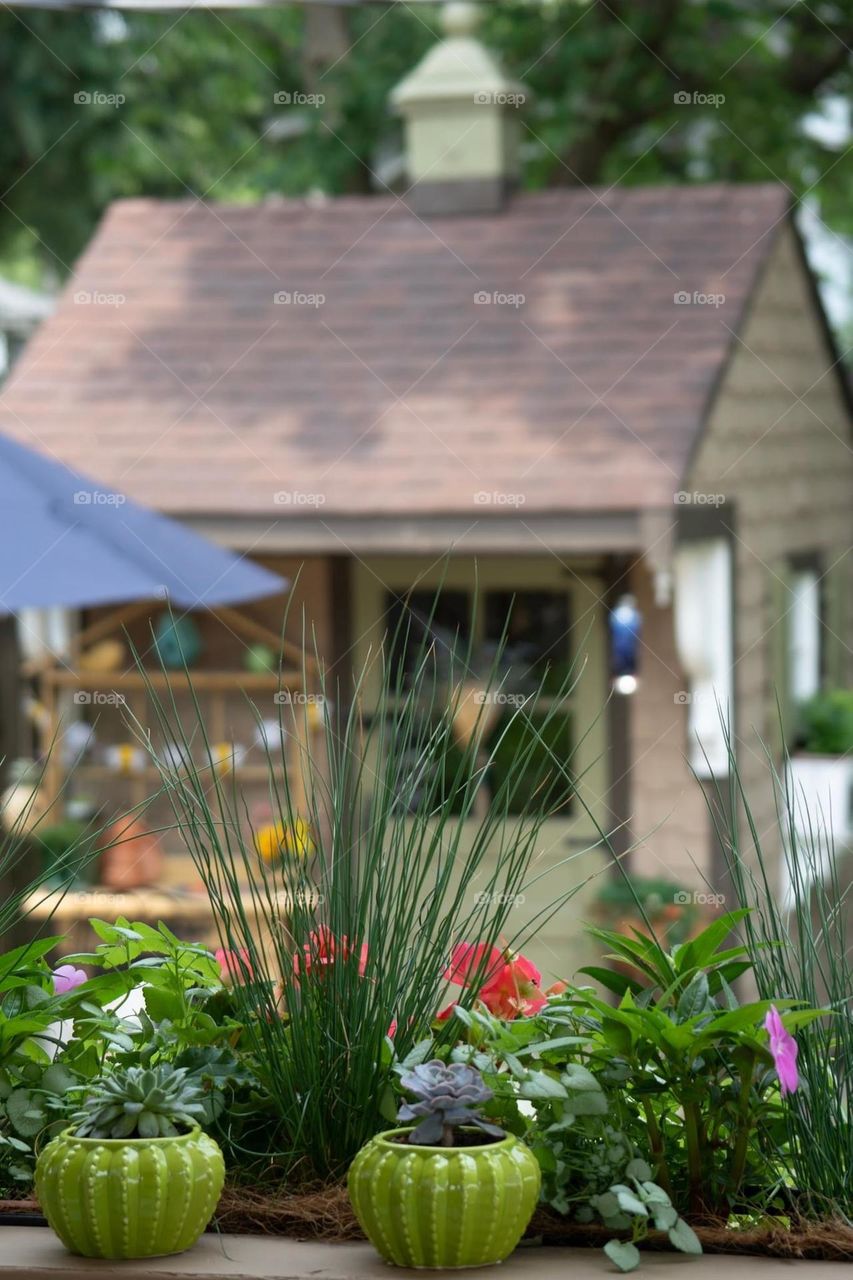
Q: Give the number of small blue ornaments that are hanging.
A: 1